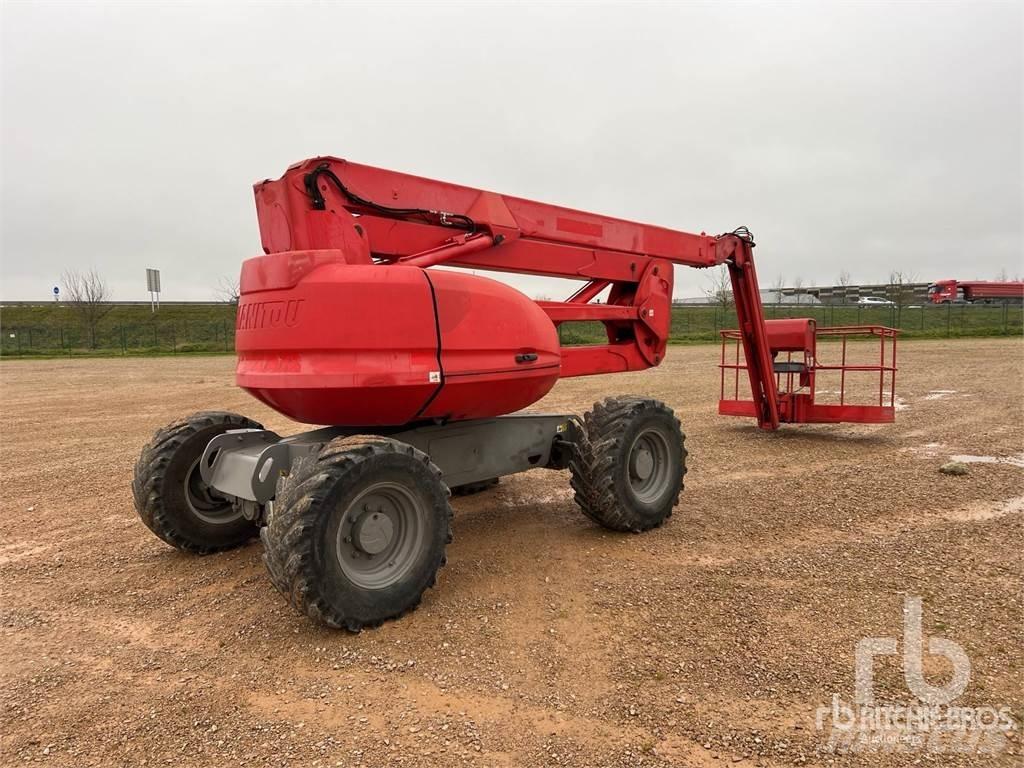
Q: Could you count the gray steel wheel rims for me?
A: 3